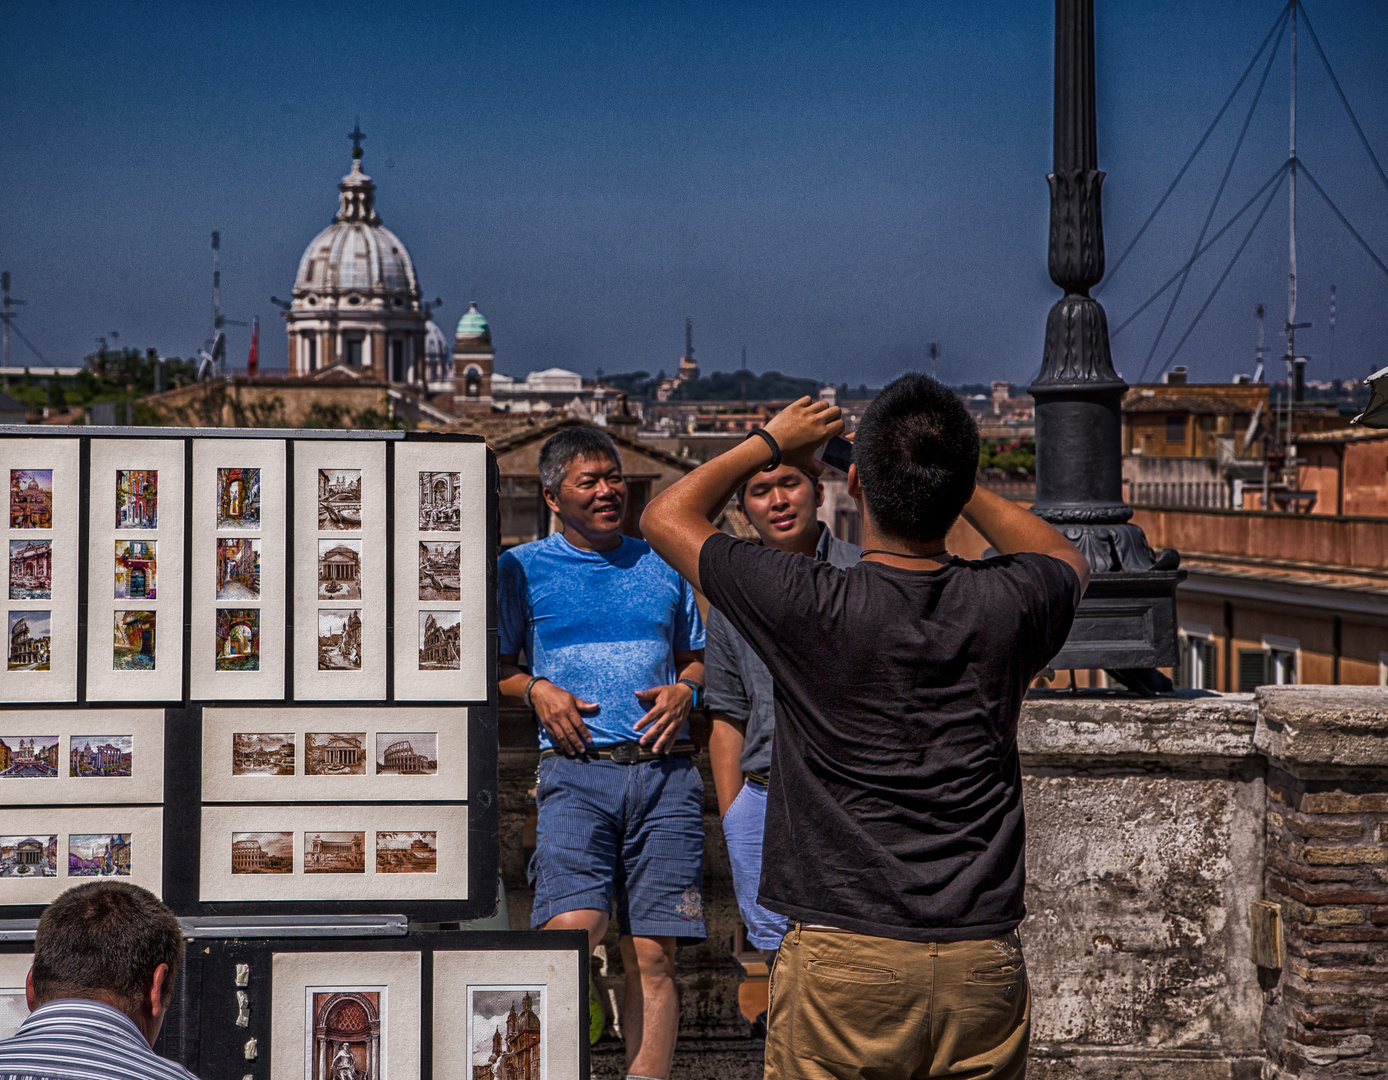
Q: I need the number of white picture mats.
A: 12